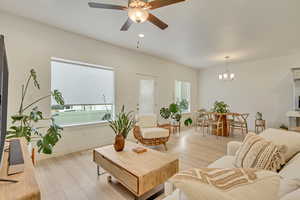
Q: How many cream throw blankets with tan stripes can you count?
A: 1